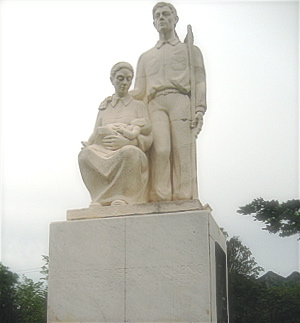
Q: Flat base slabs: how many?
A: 1